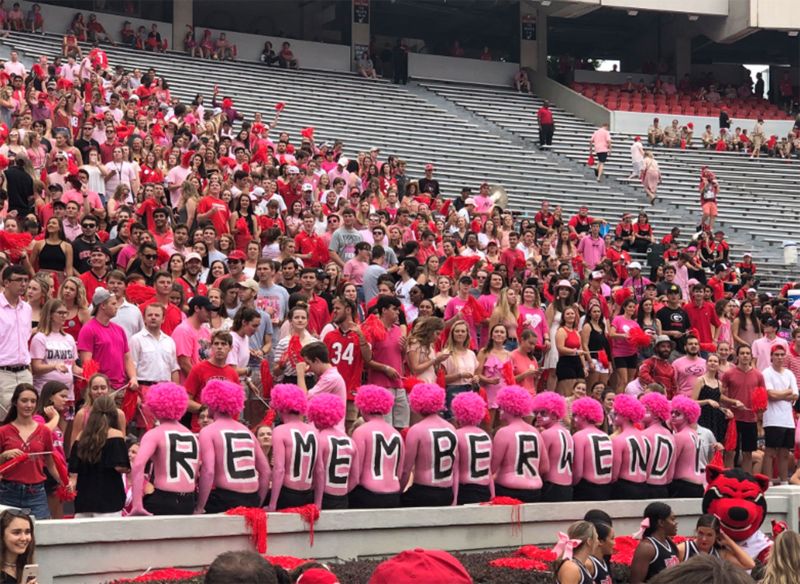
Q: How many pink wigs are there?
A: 13